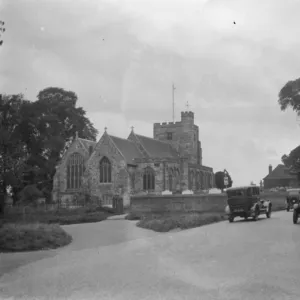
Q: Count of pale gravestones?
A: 3